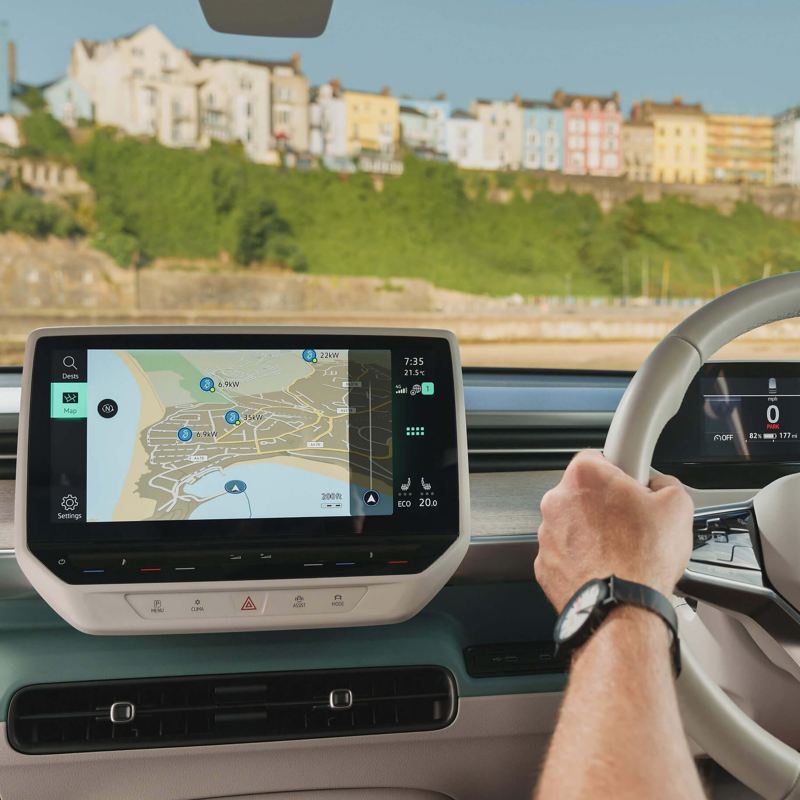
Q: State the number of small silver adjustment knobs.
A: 2